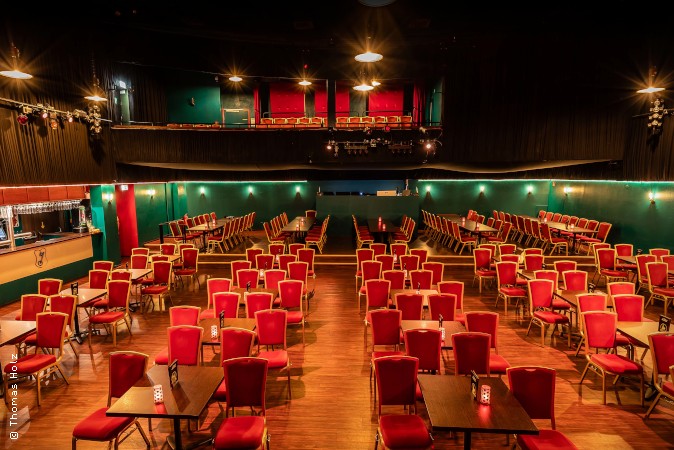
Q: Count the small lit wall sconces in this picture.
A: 10